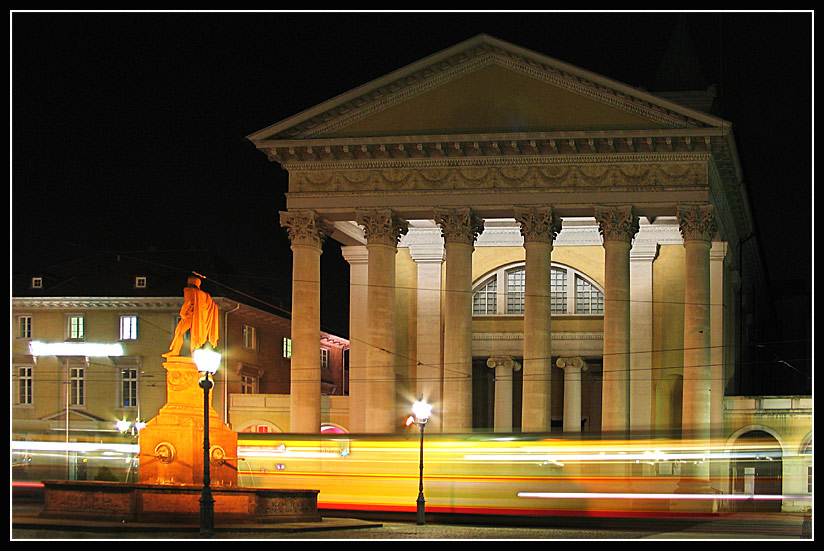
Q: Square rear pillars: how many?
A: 4